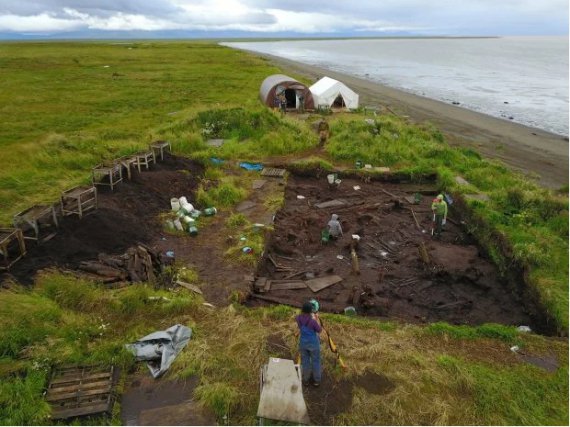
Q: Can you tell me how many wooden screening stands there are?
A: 7